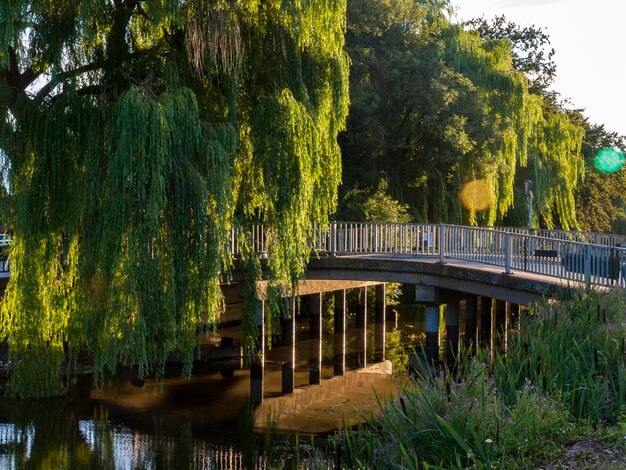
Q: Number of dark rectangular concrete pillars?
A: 12